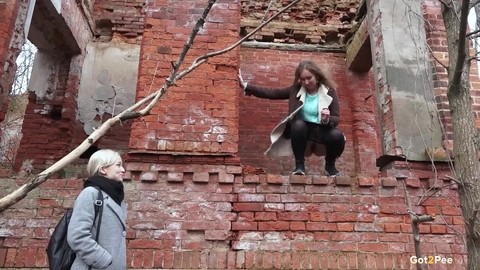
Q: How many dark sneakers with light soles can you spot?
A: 2